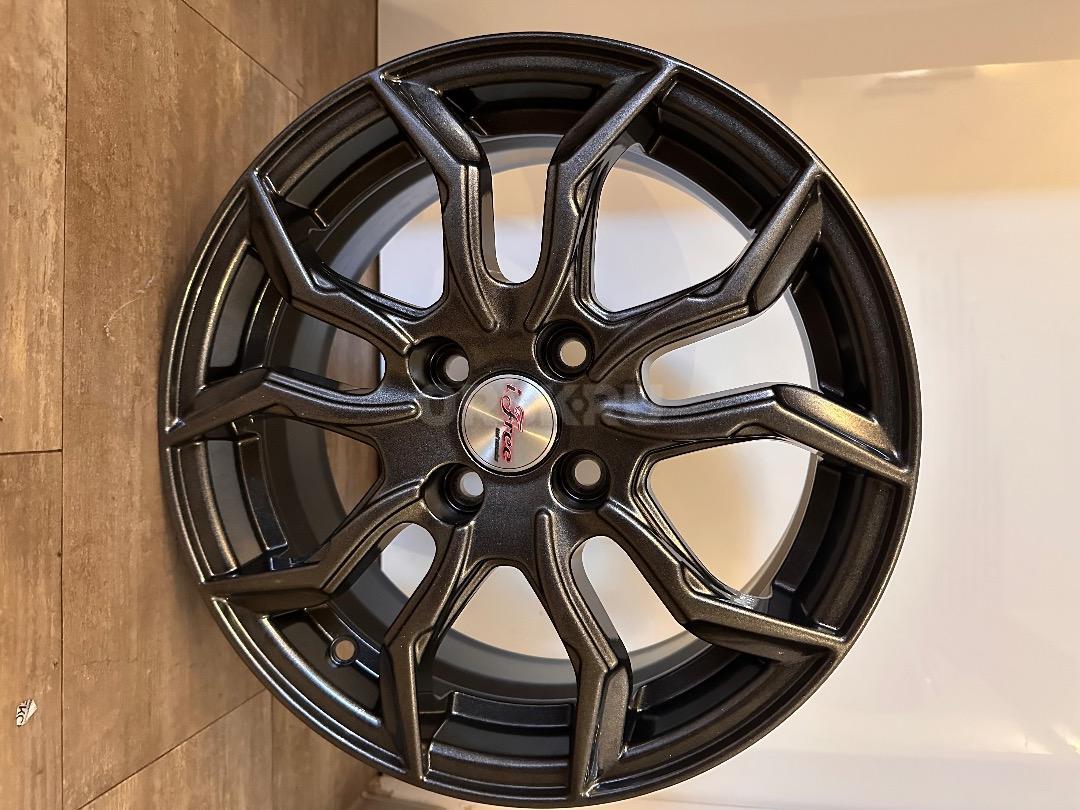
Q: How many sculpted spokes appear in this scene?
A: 10